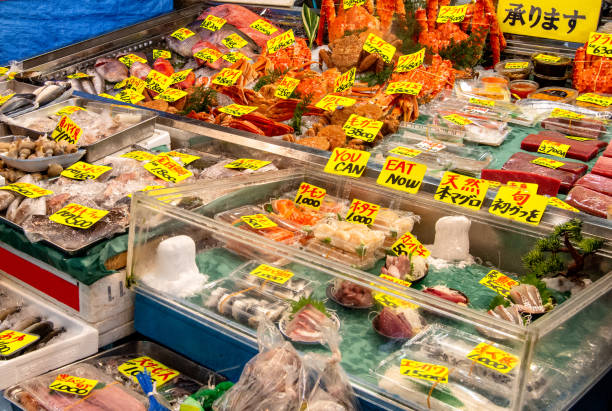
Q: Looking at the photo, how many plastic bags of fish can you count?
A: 2